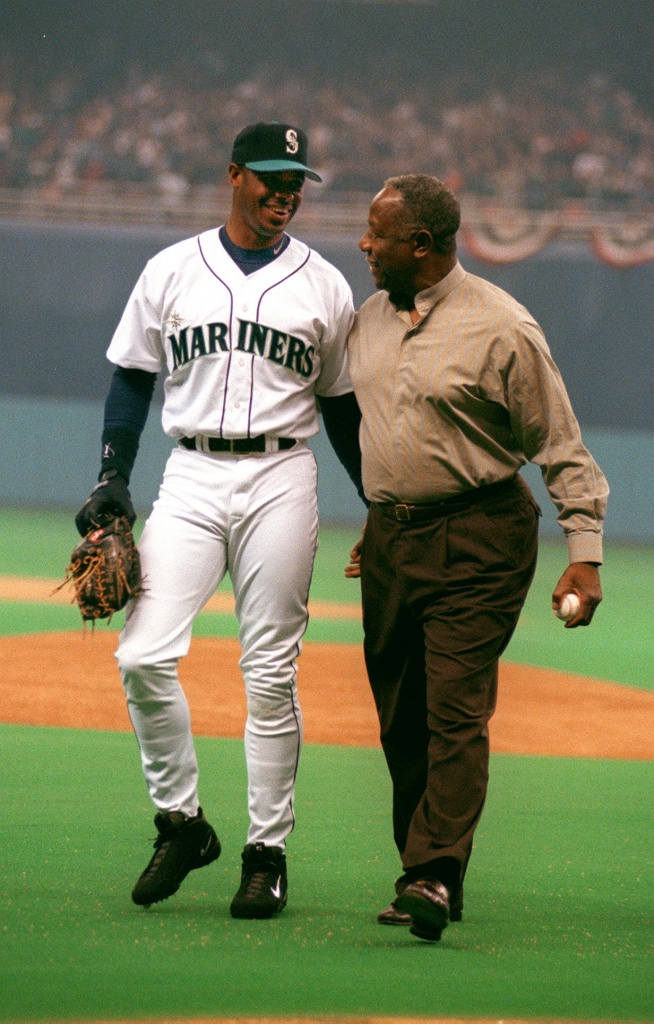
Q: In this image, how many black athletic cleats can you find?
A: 2